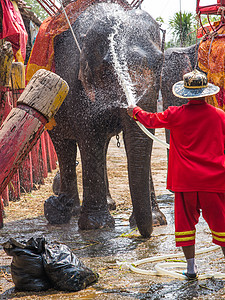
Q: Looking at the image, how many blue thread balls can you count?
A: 0